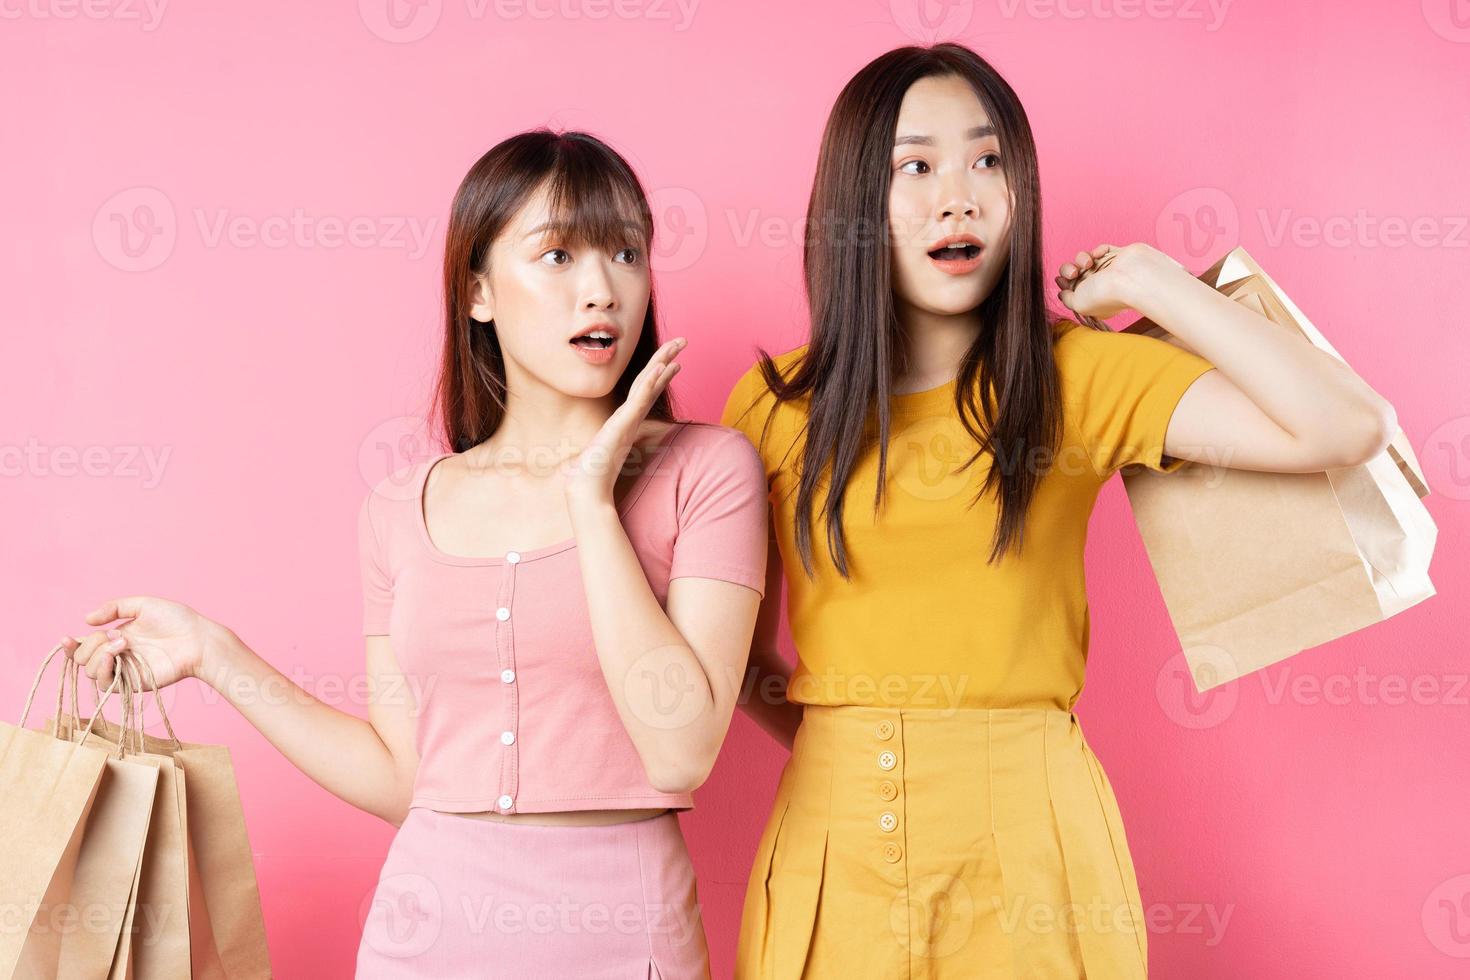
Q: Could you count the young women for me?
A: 2